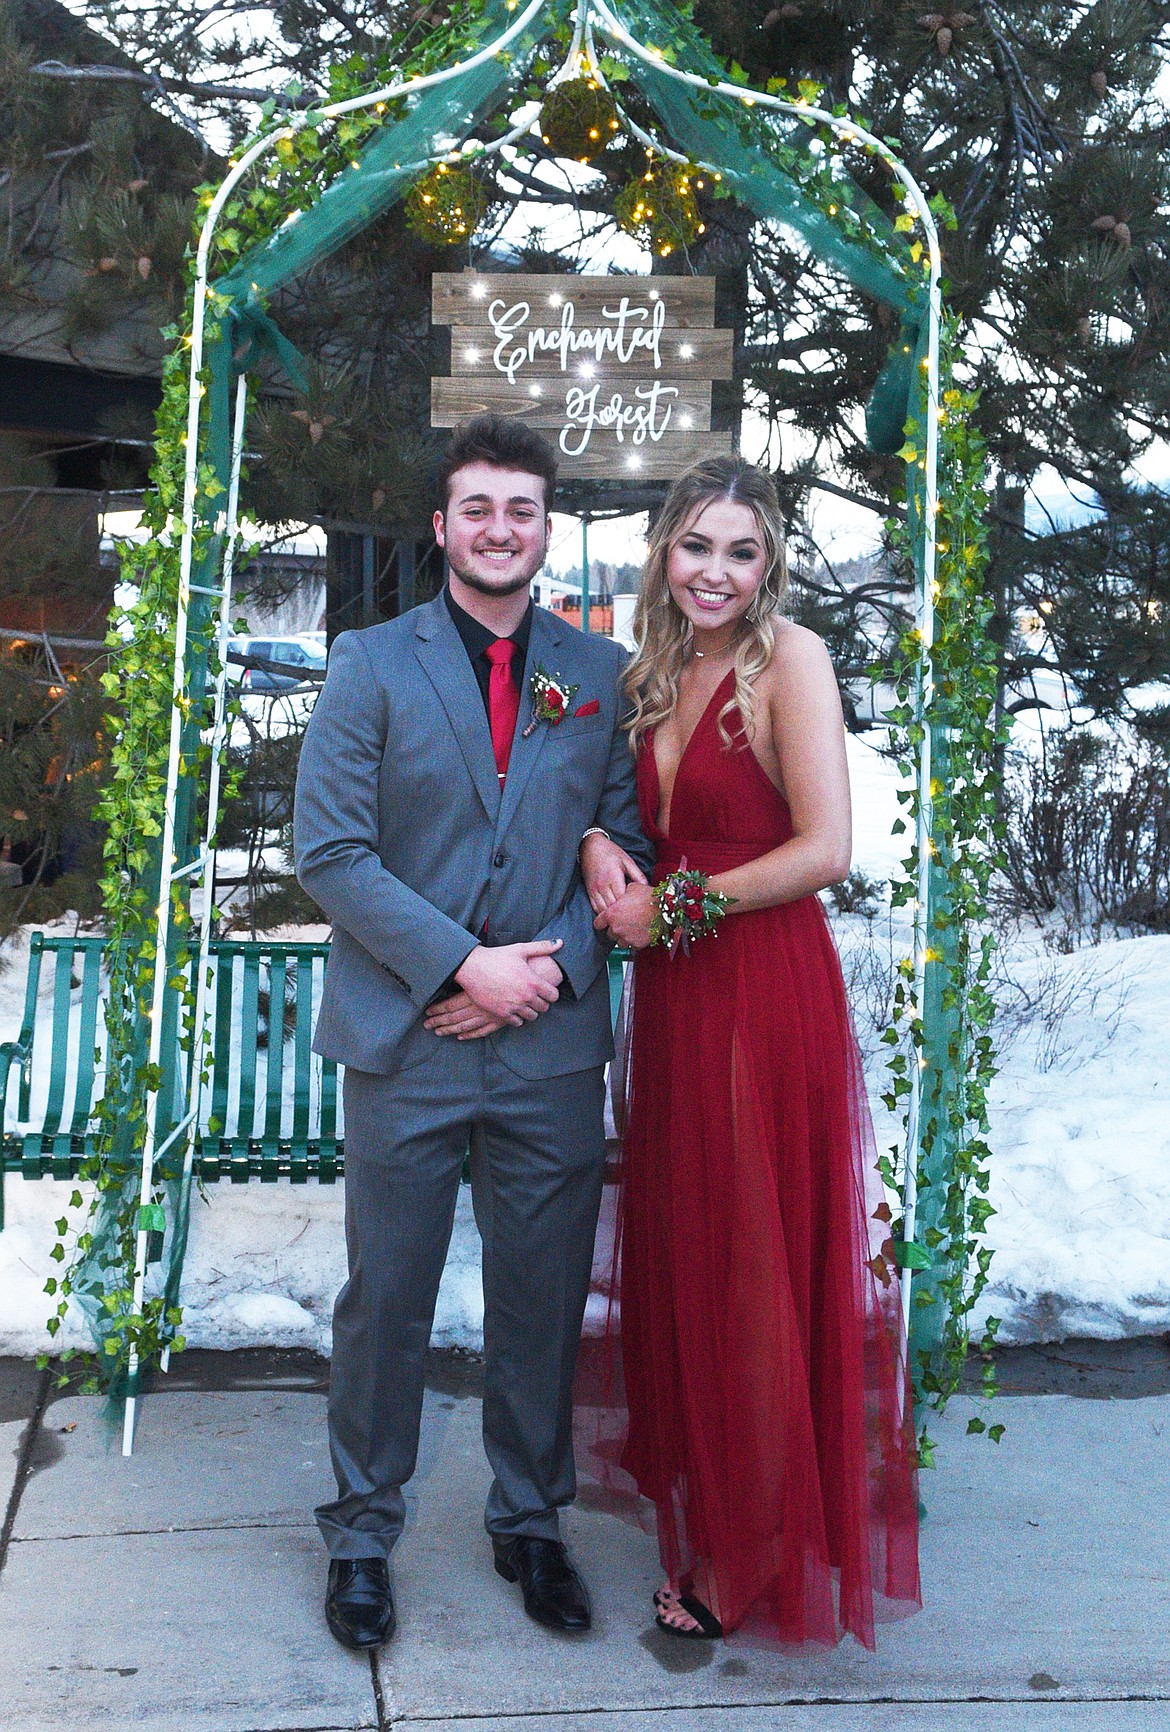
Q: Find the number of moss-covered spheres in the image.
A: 3